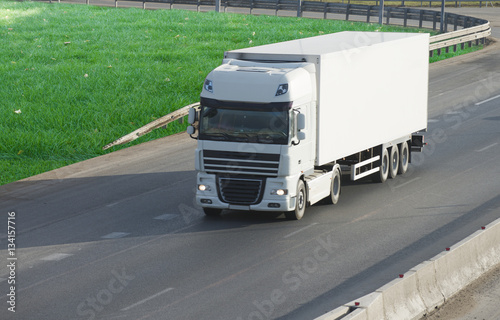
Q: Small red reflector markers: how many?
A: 4